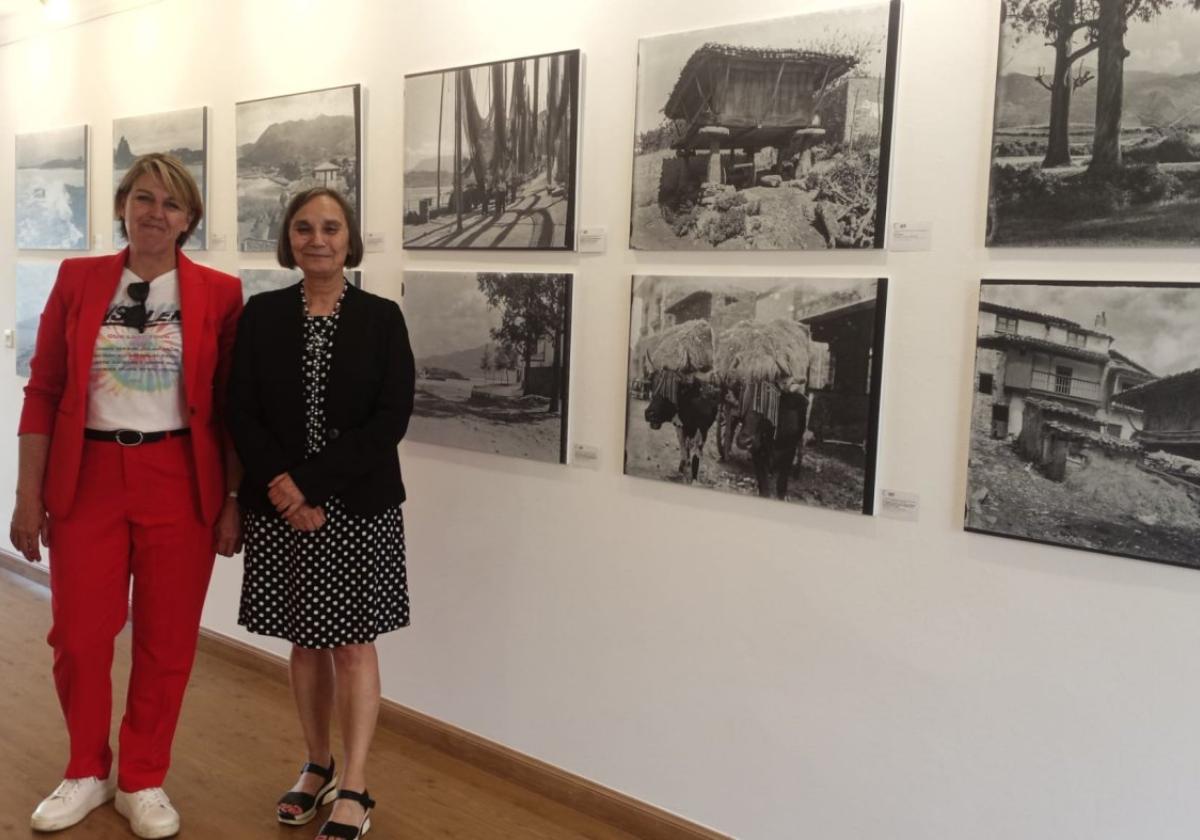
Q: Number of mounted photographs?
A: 11